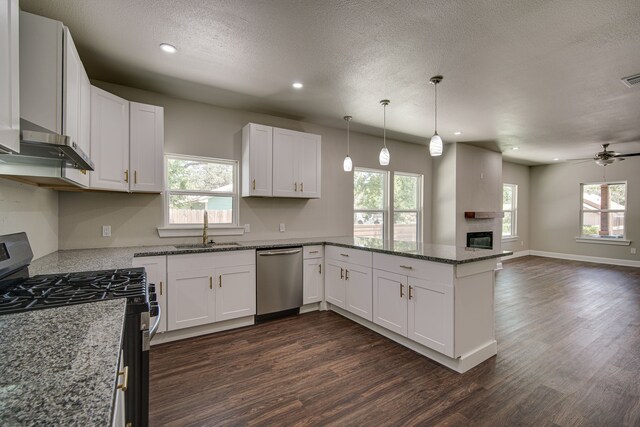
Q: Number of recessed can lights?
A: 5